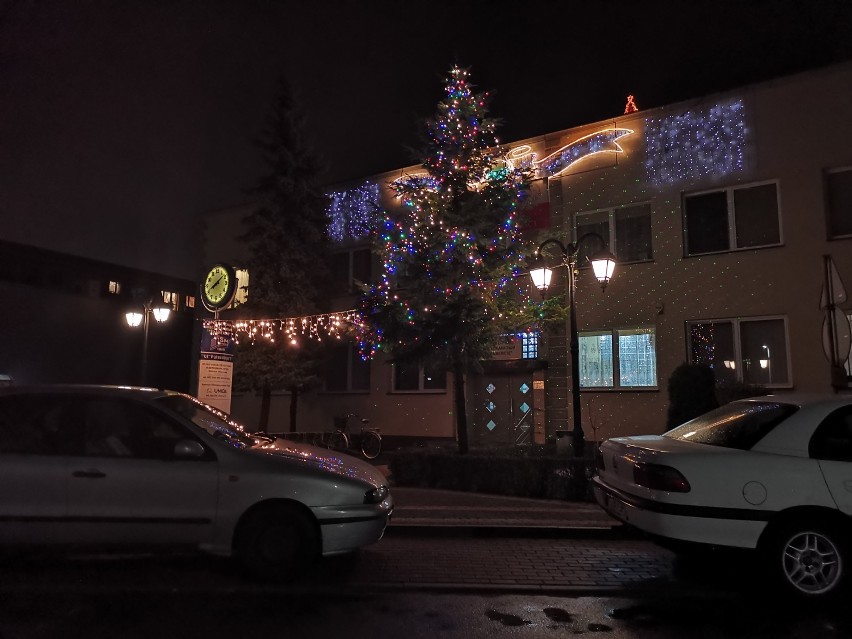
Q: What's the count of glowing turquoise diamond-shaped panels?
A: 5